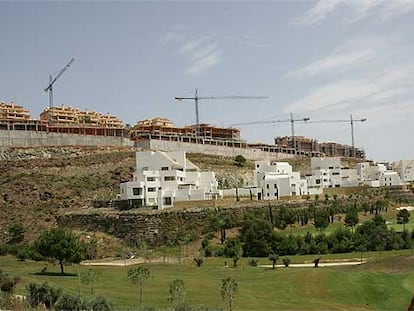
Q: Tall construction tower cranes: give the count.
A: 4